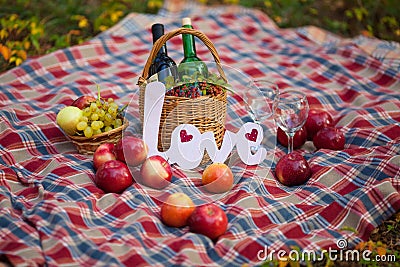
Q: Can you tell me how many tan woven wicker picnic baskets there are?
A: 2